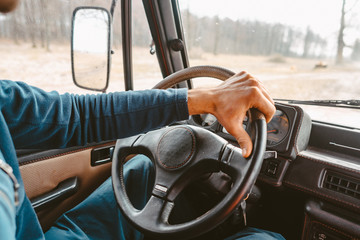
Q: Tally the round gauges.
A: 2